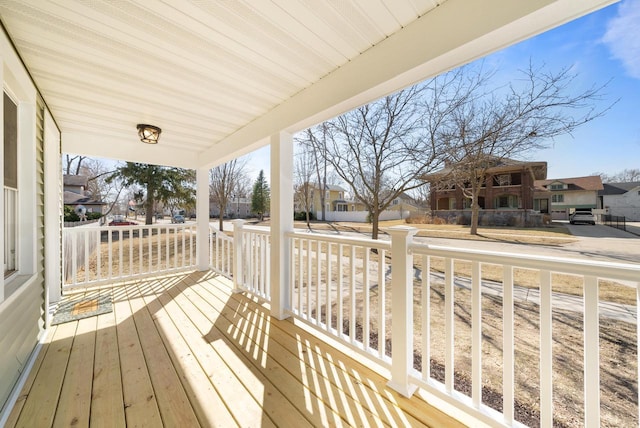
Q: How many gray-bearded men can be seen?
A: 0